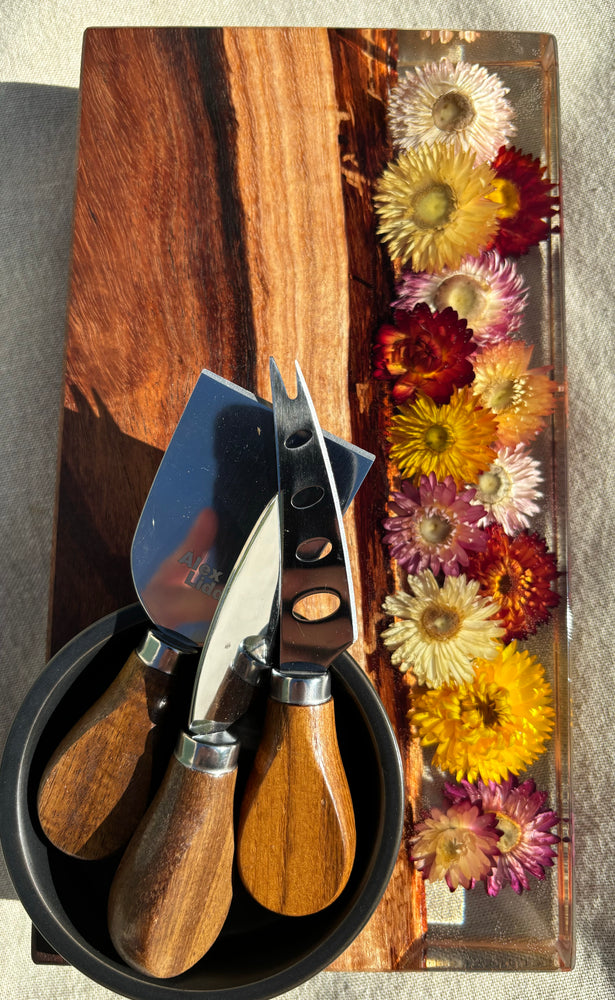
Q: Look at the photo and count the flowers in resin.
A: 14